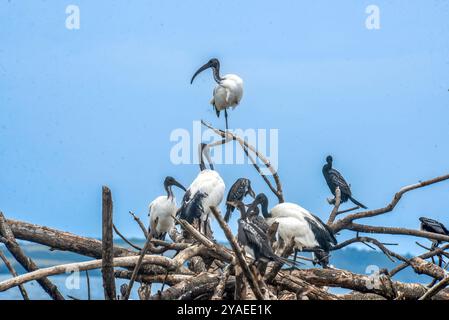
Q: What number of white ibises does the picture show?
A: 4